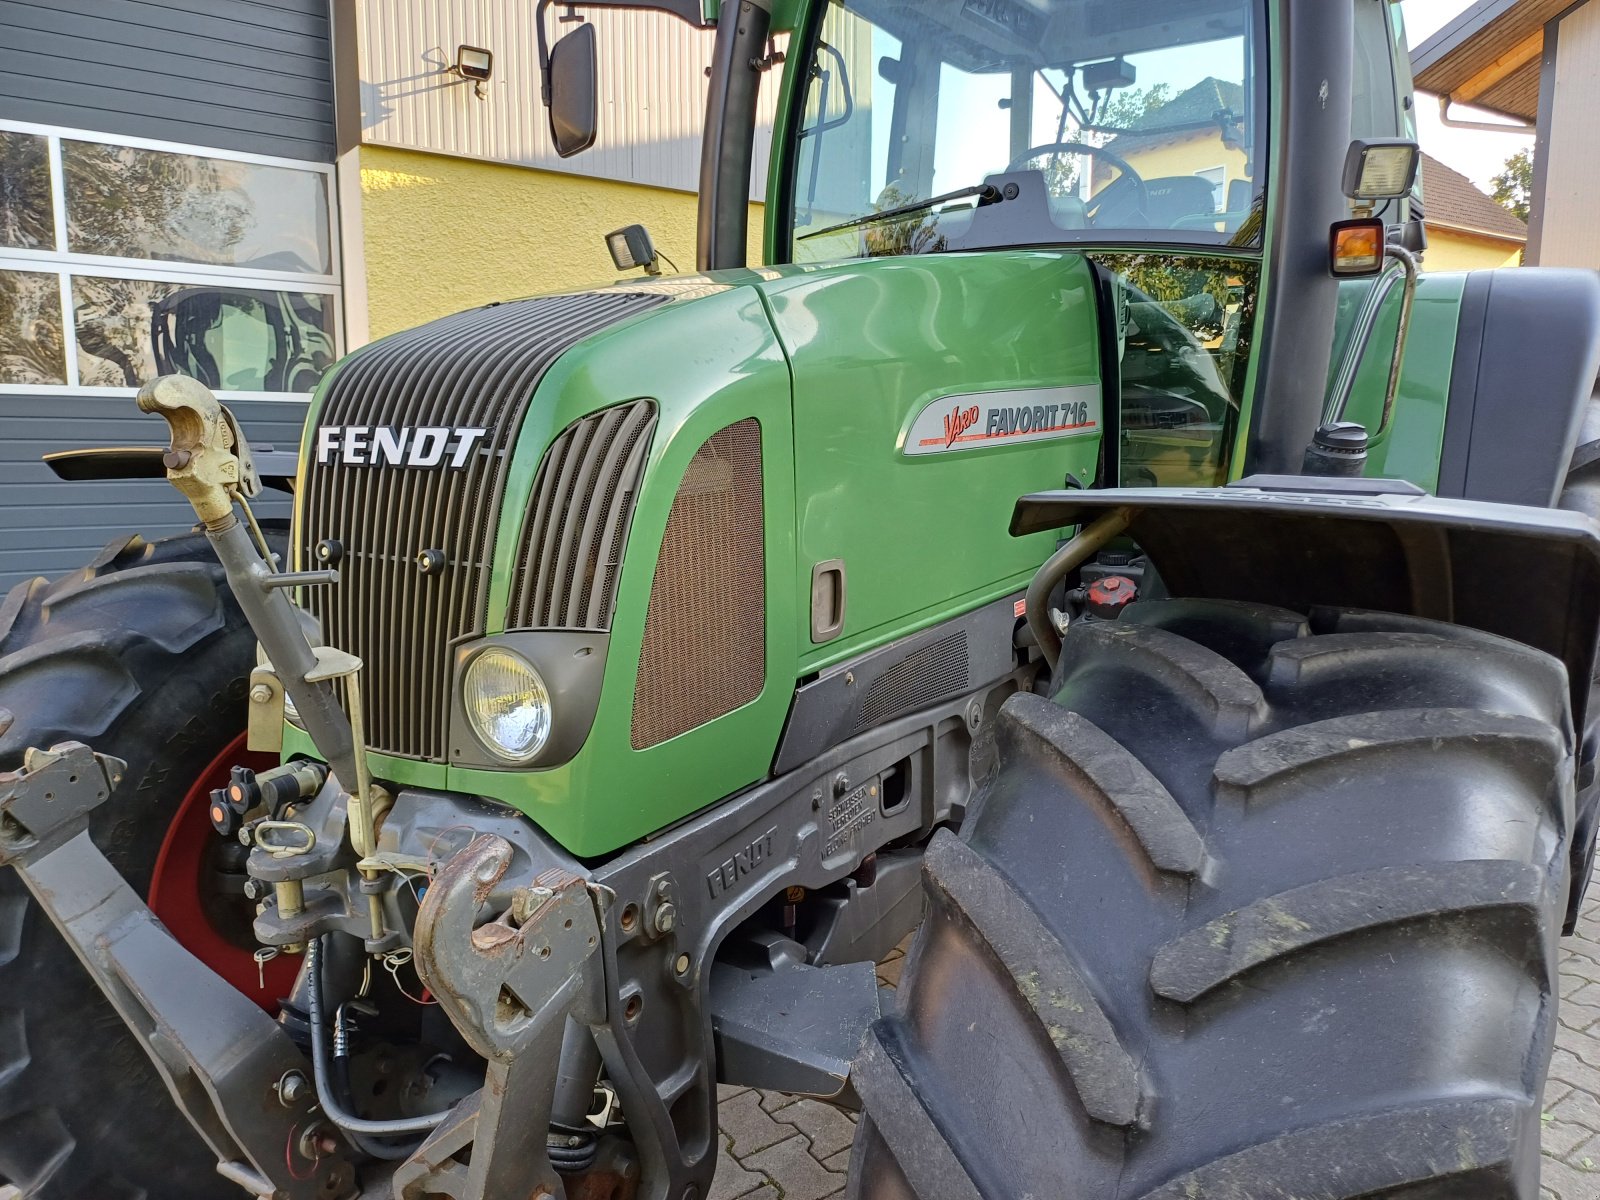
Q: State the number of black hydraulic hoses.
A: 2